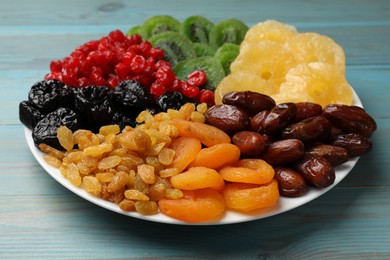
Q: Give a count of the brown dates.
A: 13